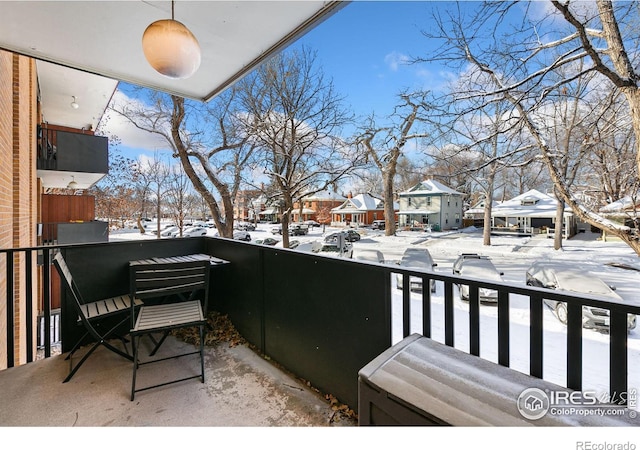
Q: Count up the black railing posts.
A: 11